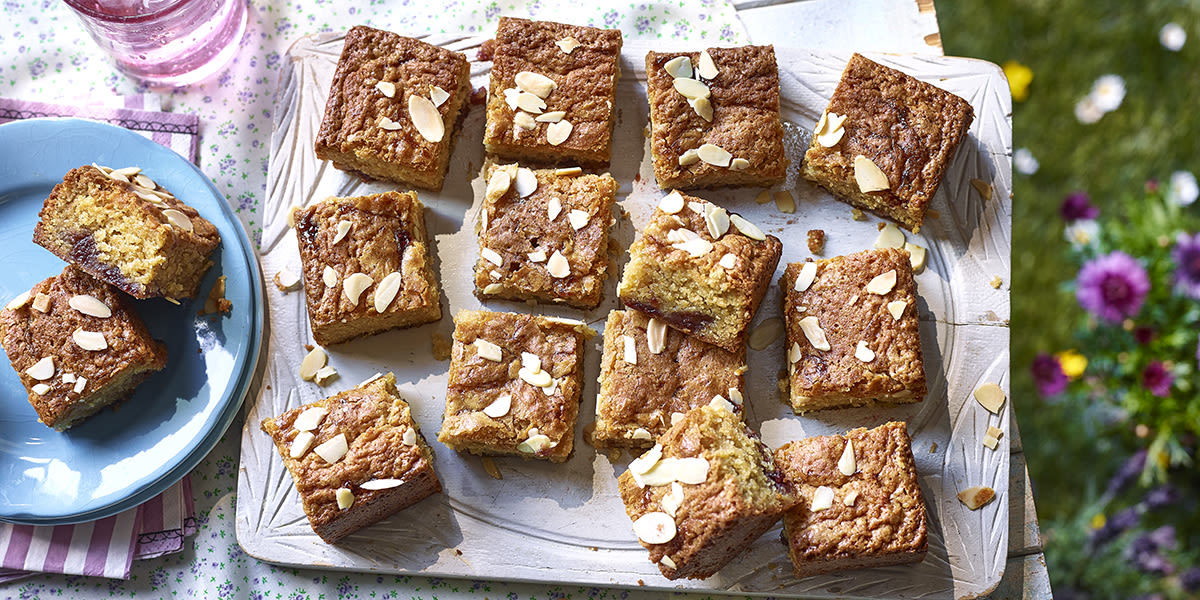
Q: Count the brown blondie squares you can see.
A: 15